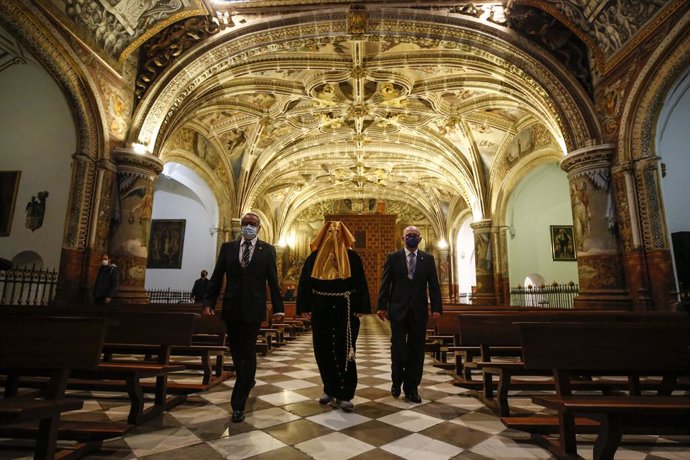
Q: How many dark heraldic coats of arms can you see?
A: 1